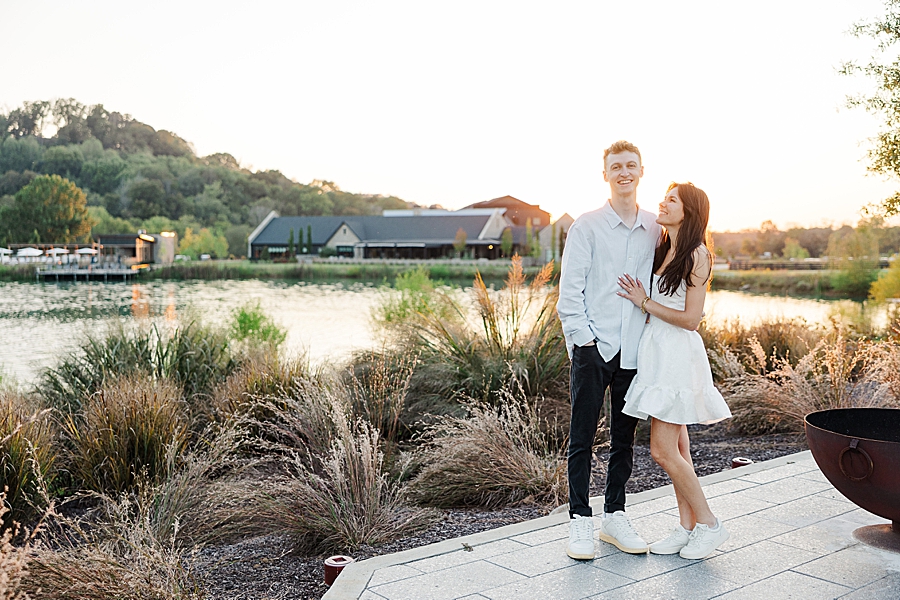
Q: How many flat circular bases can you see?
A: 1